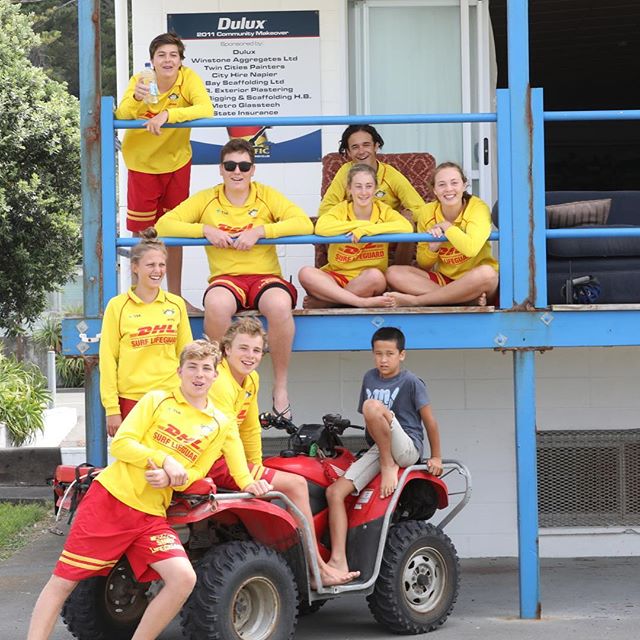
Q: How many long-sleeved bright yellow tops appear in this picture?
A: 8